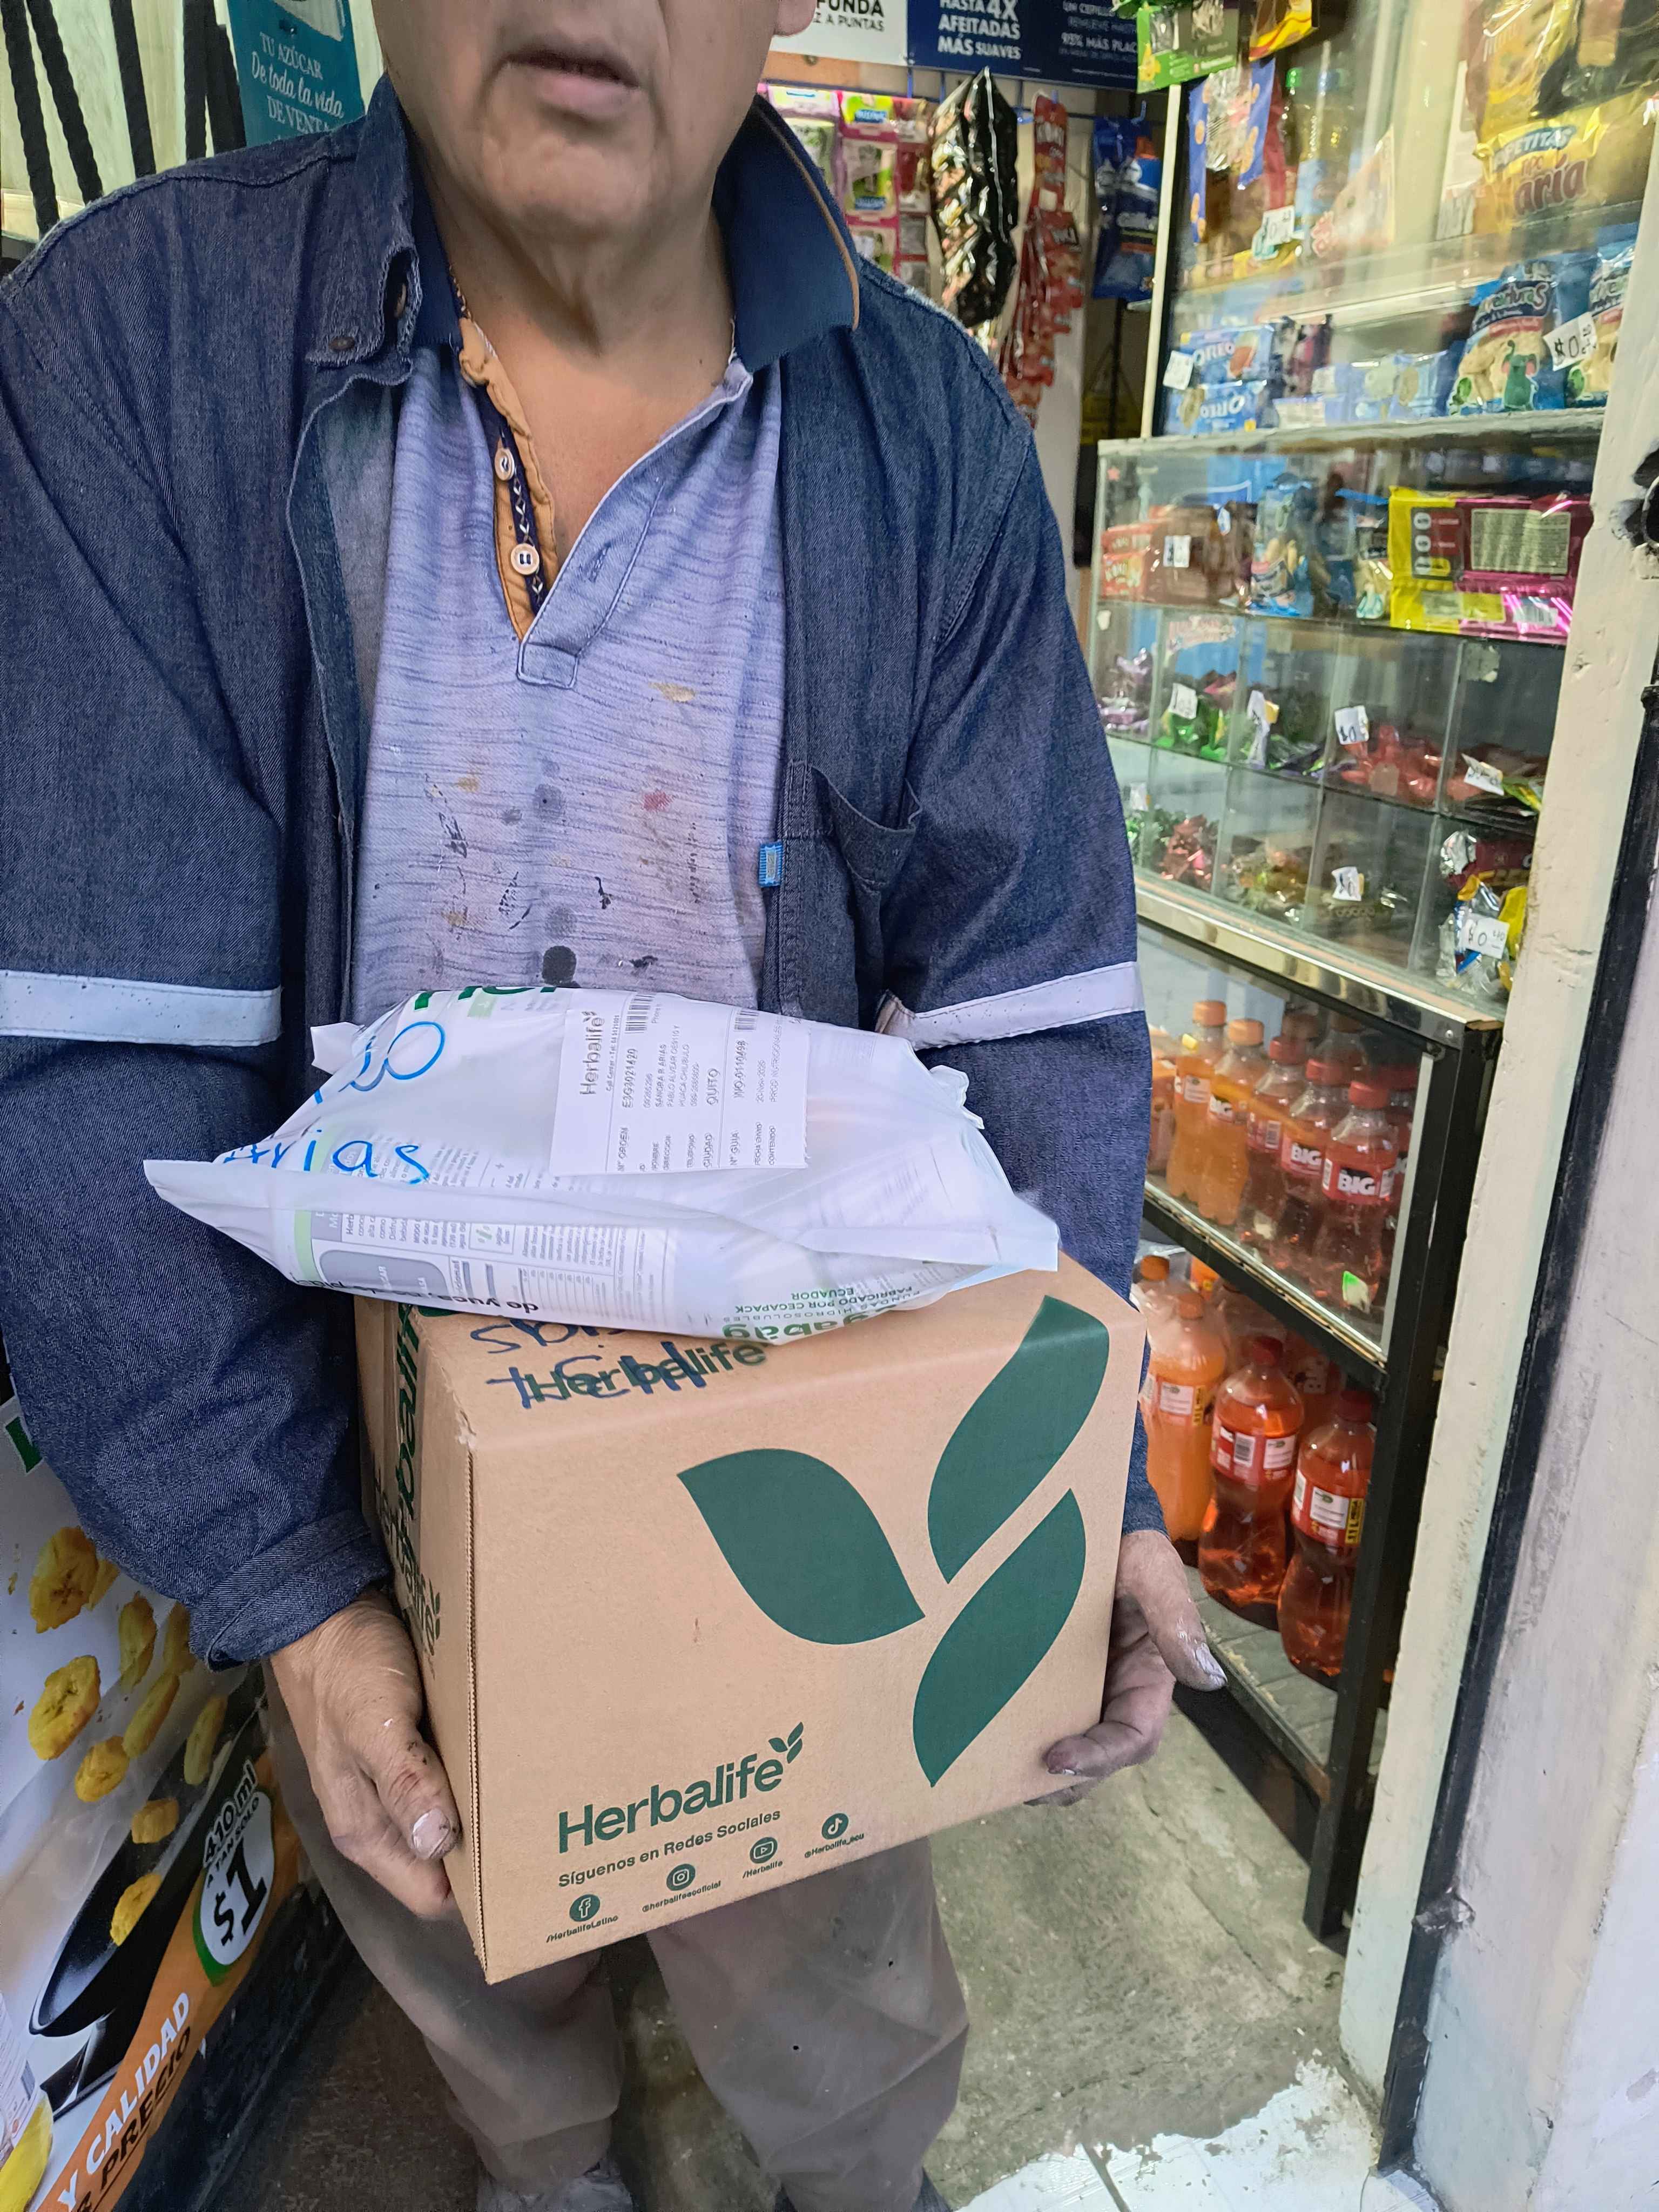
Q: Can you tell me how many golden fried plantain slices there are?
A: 10